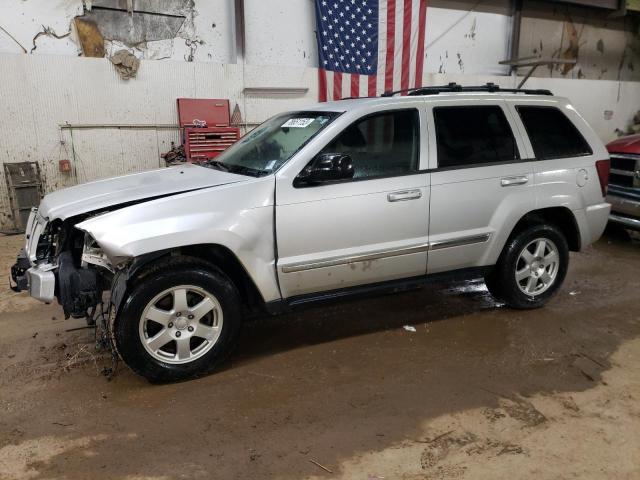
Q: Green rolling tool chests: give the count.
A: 0